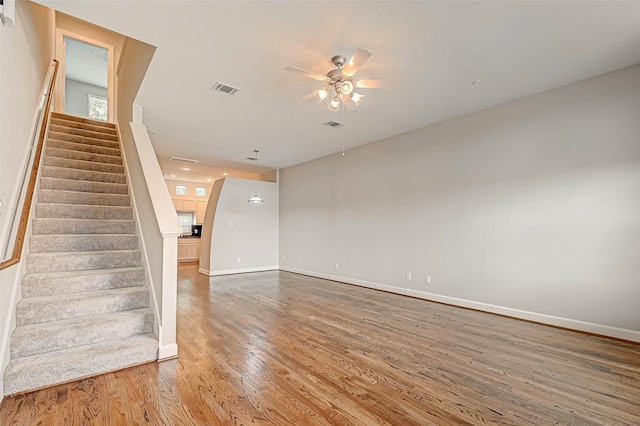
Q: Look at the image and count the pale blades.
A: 5